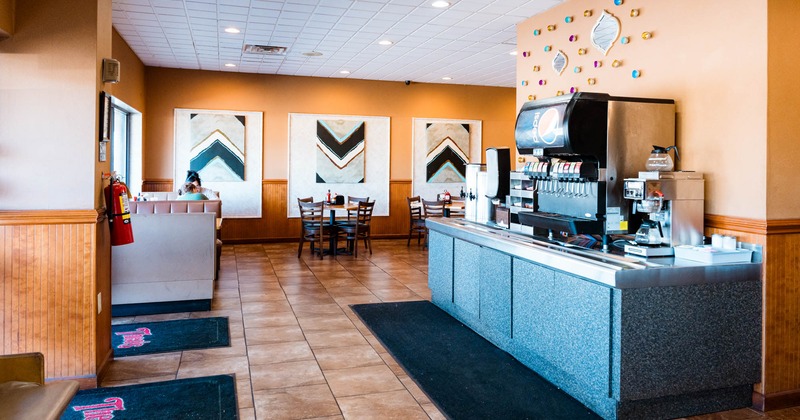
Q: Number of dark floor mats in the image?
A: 3